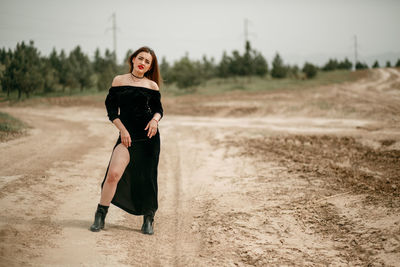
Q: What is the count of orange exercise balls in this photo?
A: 0